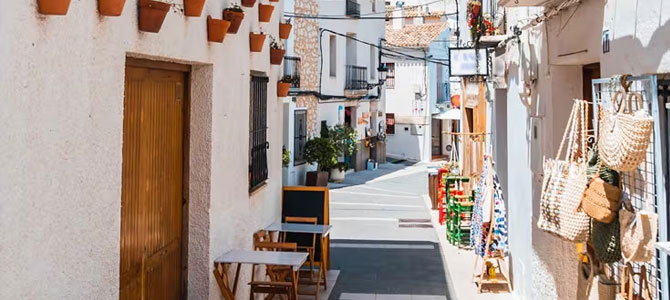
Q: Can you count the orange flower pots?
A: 13